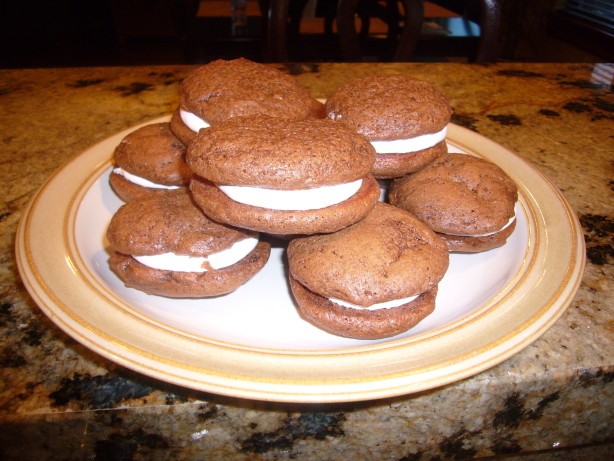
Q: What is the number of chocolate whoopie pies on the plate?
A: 7